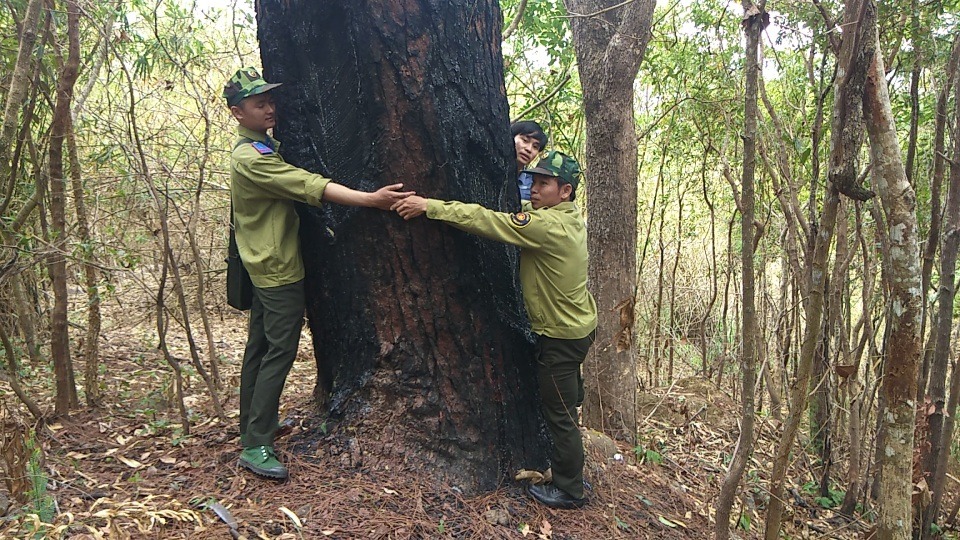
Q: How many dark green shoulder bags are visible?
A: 1